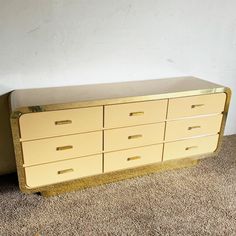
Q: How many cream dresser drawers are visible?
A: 9